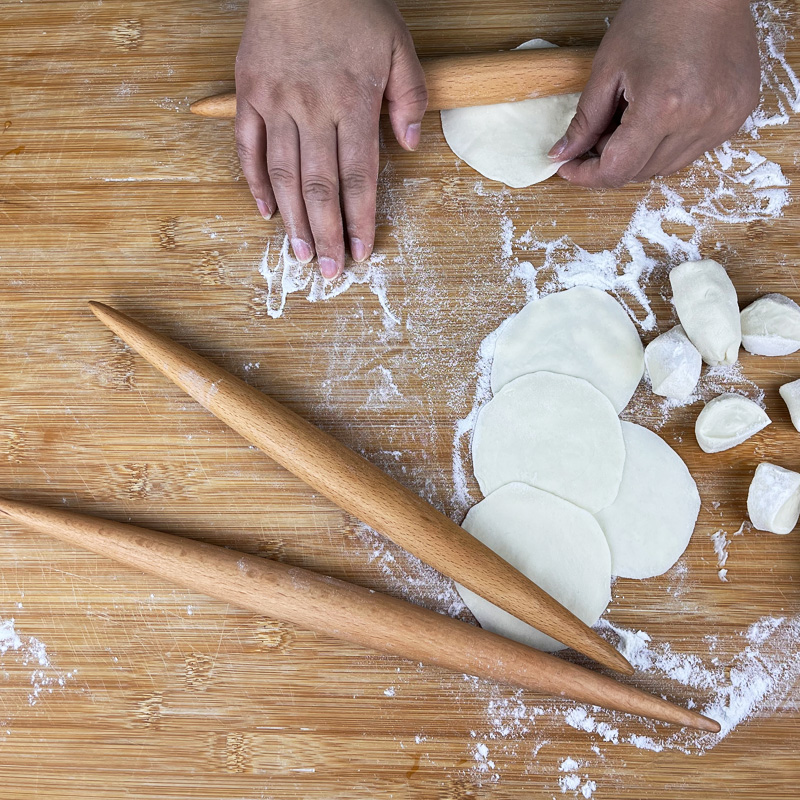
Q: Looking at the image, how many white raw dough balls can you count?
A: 6